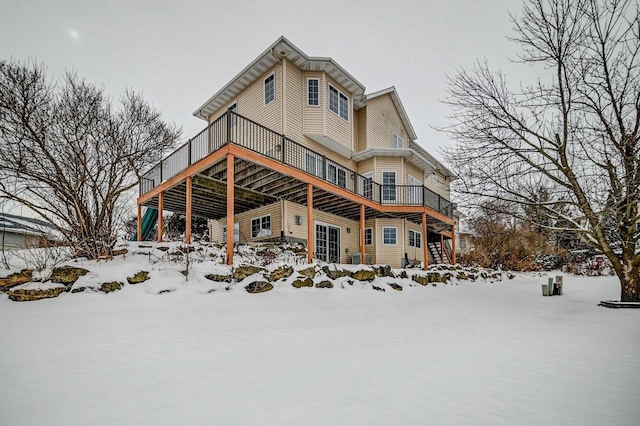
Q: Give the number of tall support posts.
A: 8